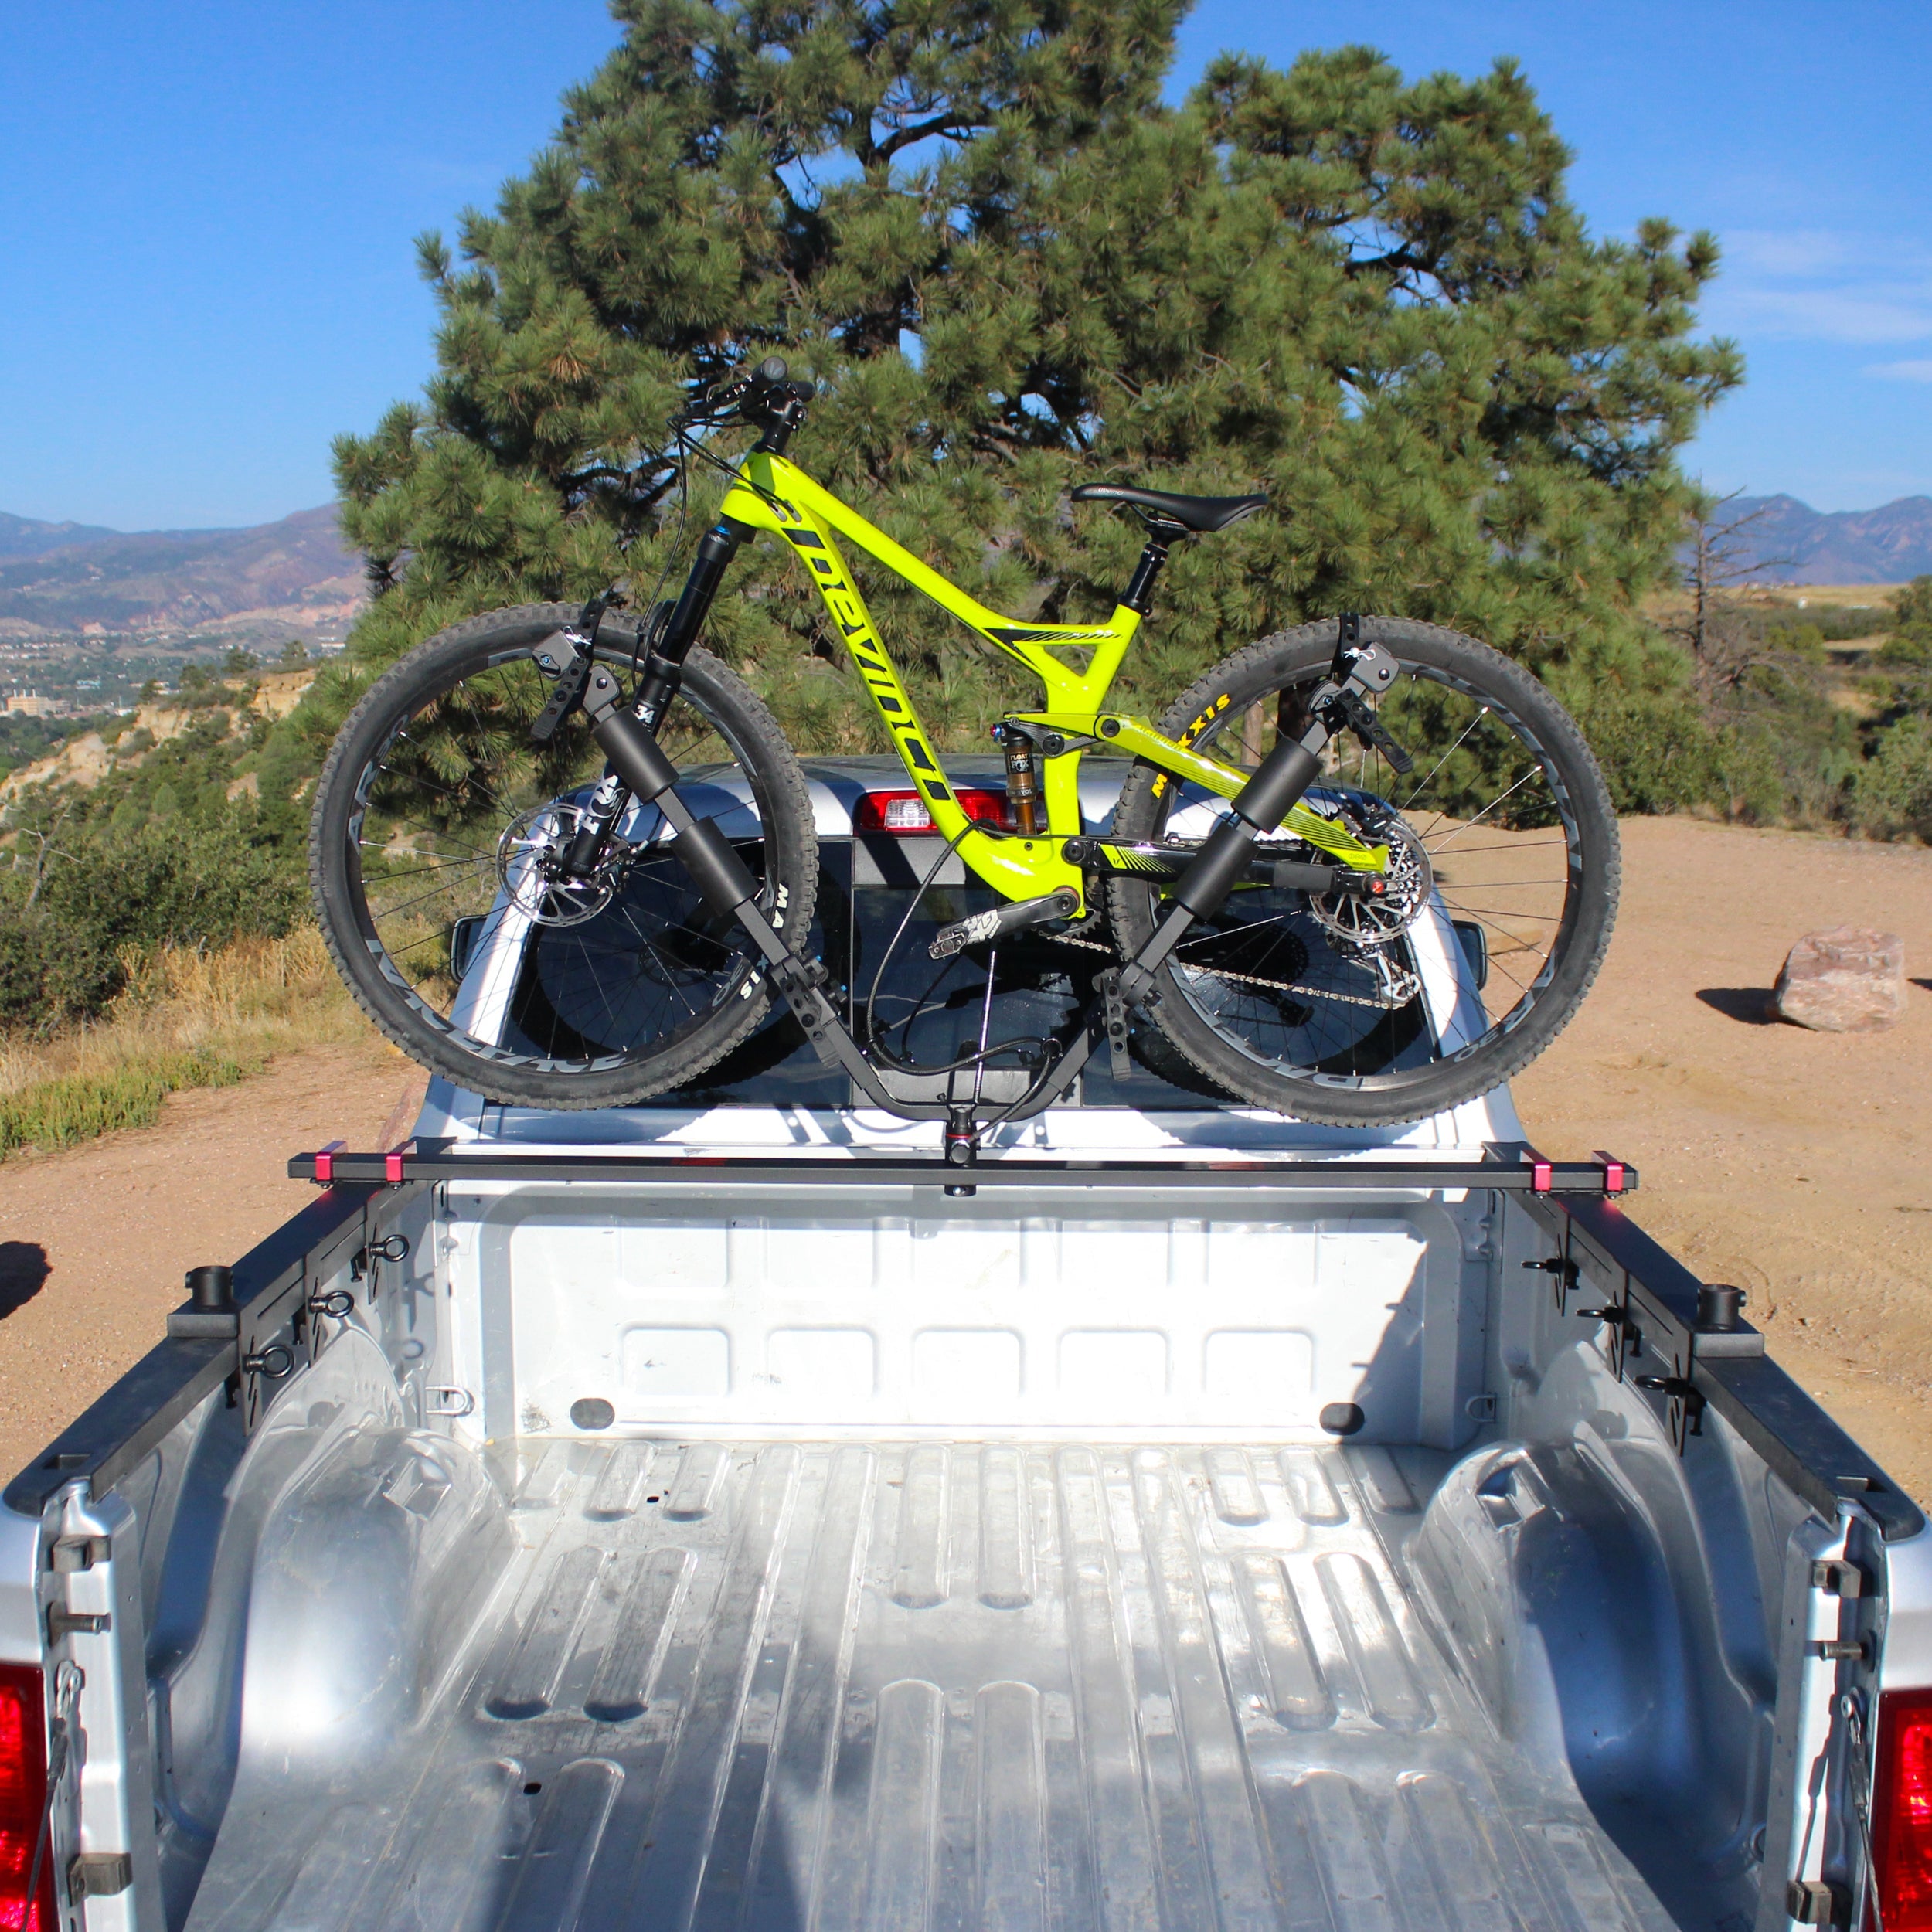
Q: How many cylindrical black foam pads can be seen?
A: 4